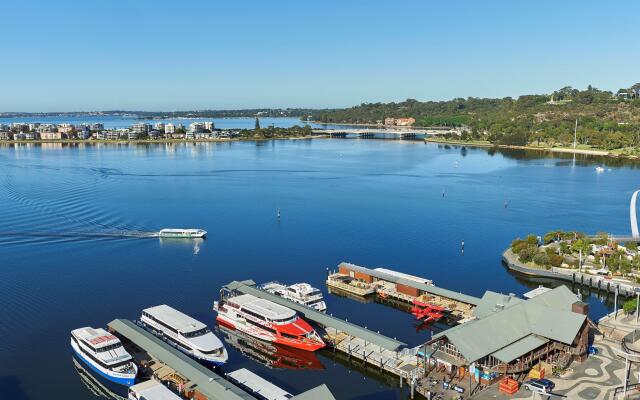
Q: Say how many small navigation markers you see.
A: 4